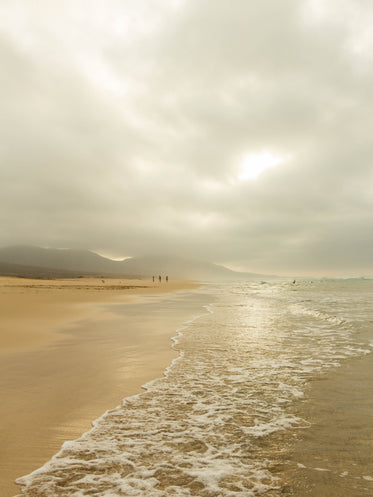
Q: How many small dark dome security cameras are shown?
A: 0